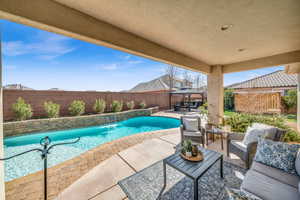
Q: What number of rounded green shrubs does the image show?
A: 7